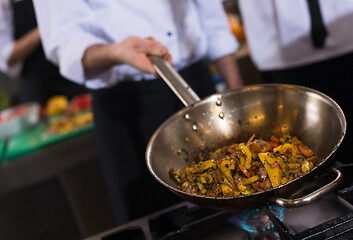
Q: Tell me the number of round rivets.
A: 4